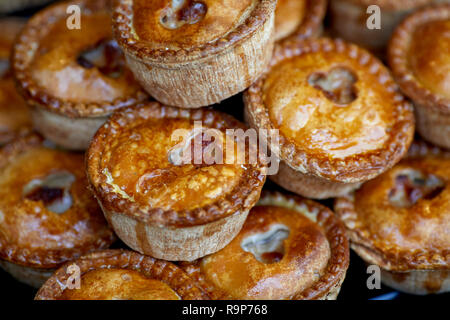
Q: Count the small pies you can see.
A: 12